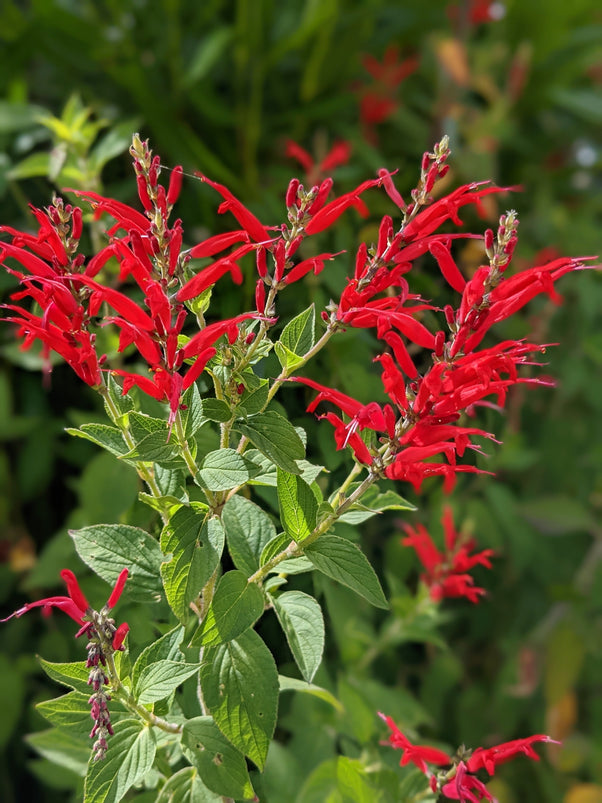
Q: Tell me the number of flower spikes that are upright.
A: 5